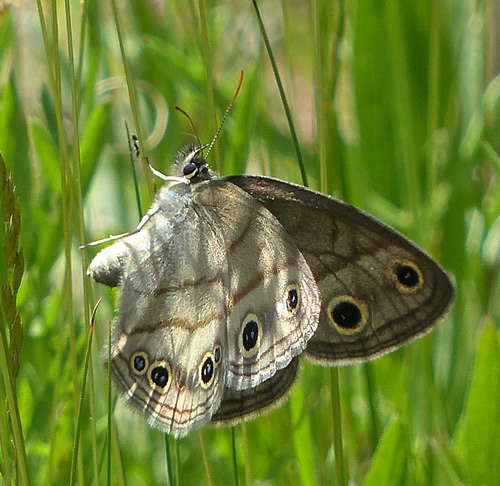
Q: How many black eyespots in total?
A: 8